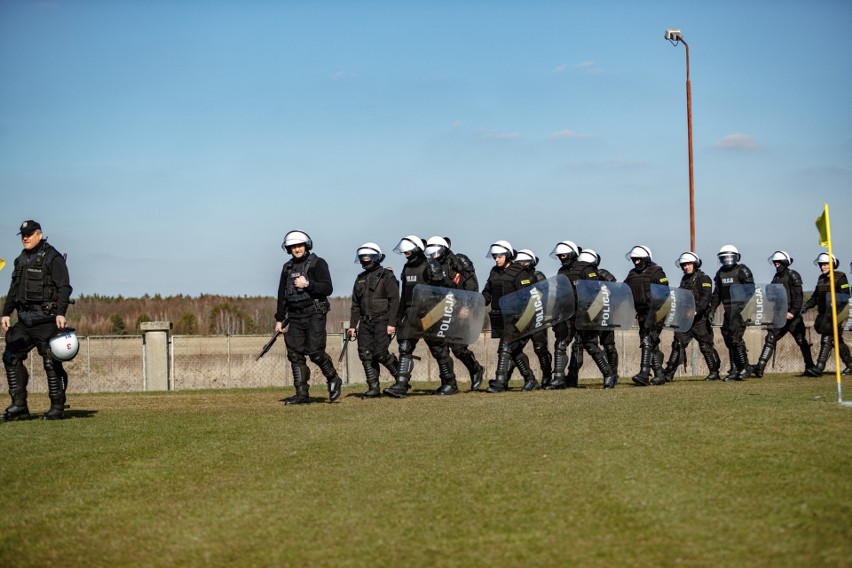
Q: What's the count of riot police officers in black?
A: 14